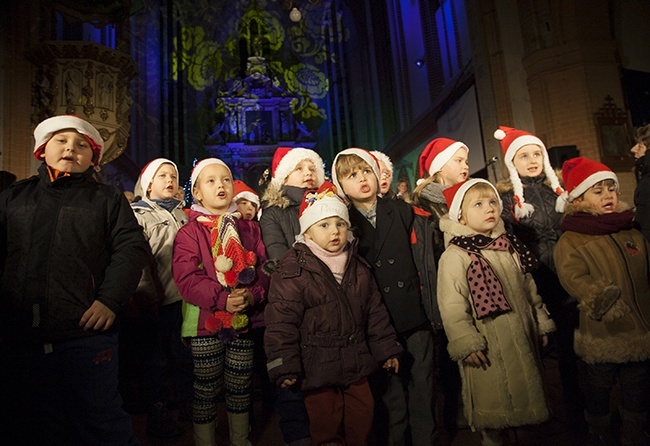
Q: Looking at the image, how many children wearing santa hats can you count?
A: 12